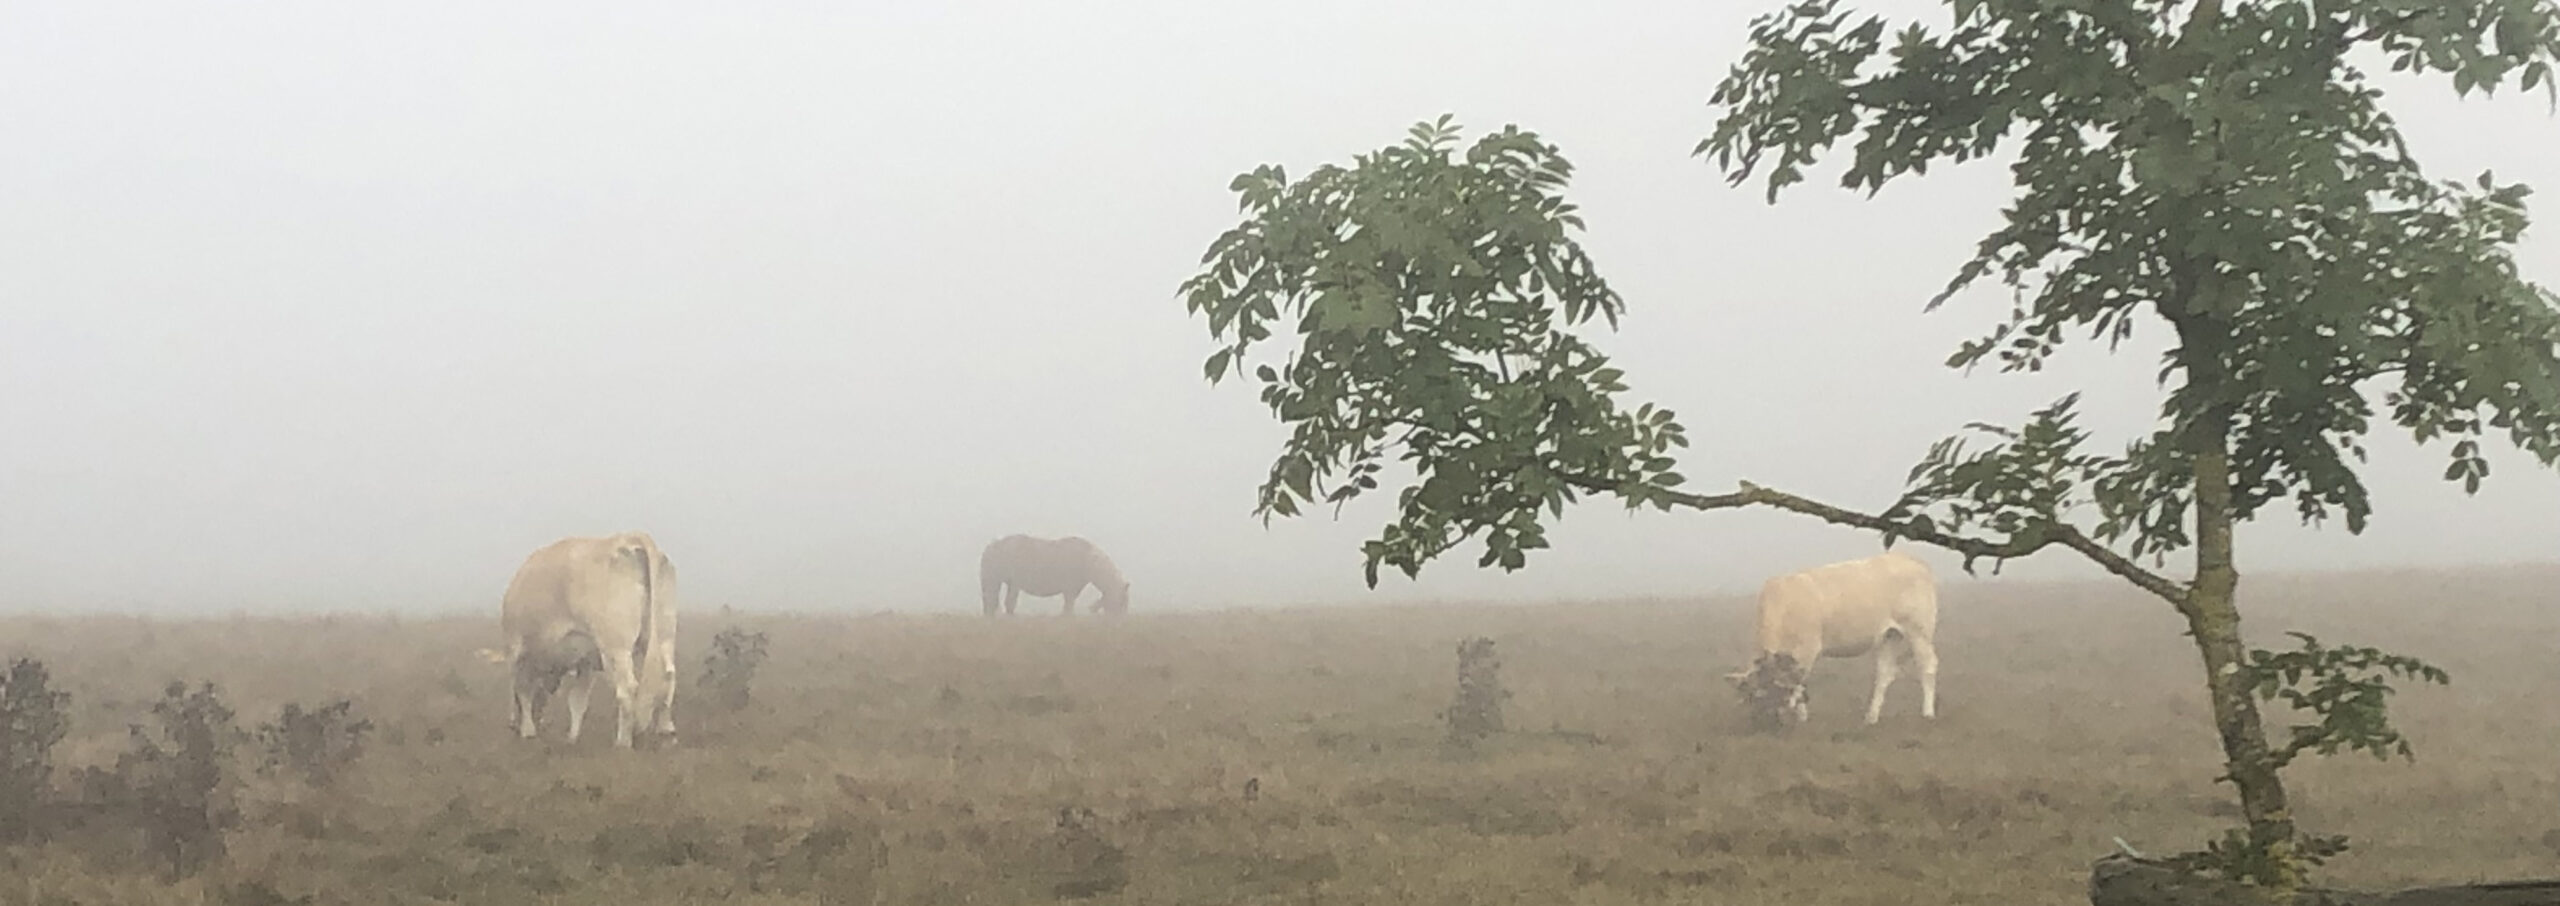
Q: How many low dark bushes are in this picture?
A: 6